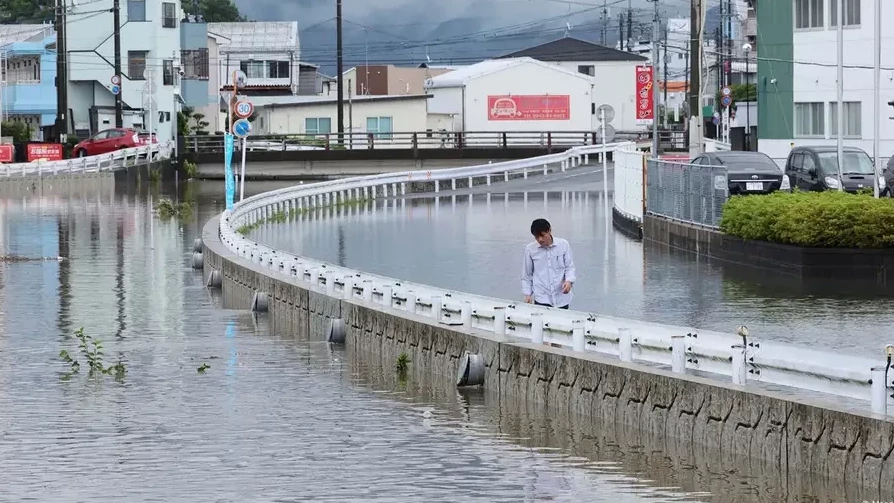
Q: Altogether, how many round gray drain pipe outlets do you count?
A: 6